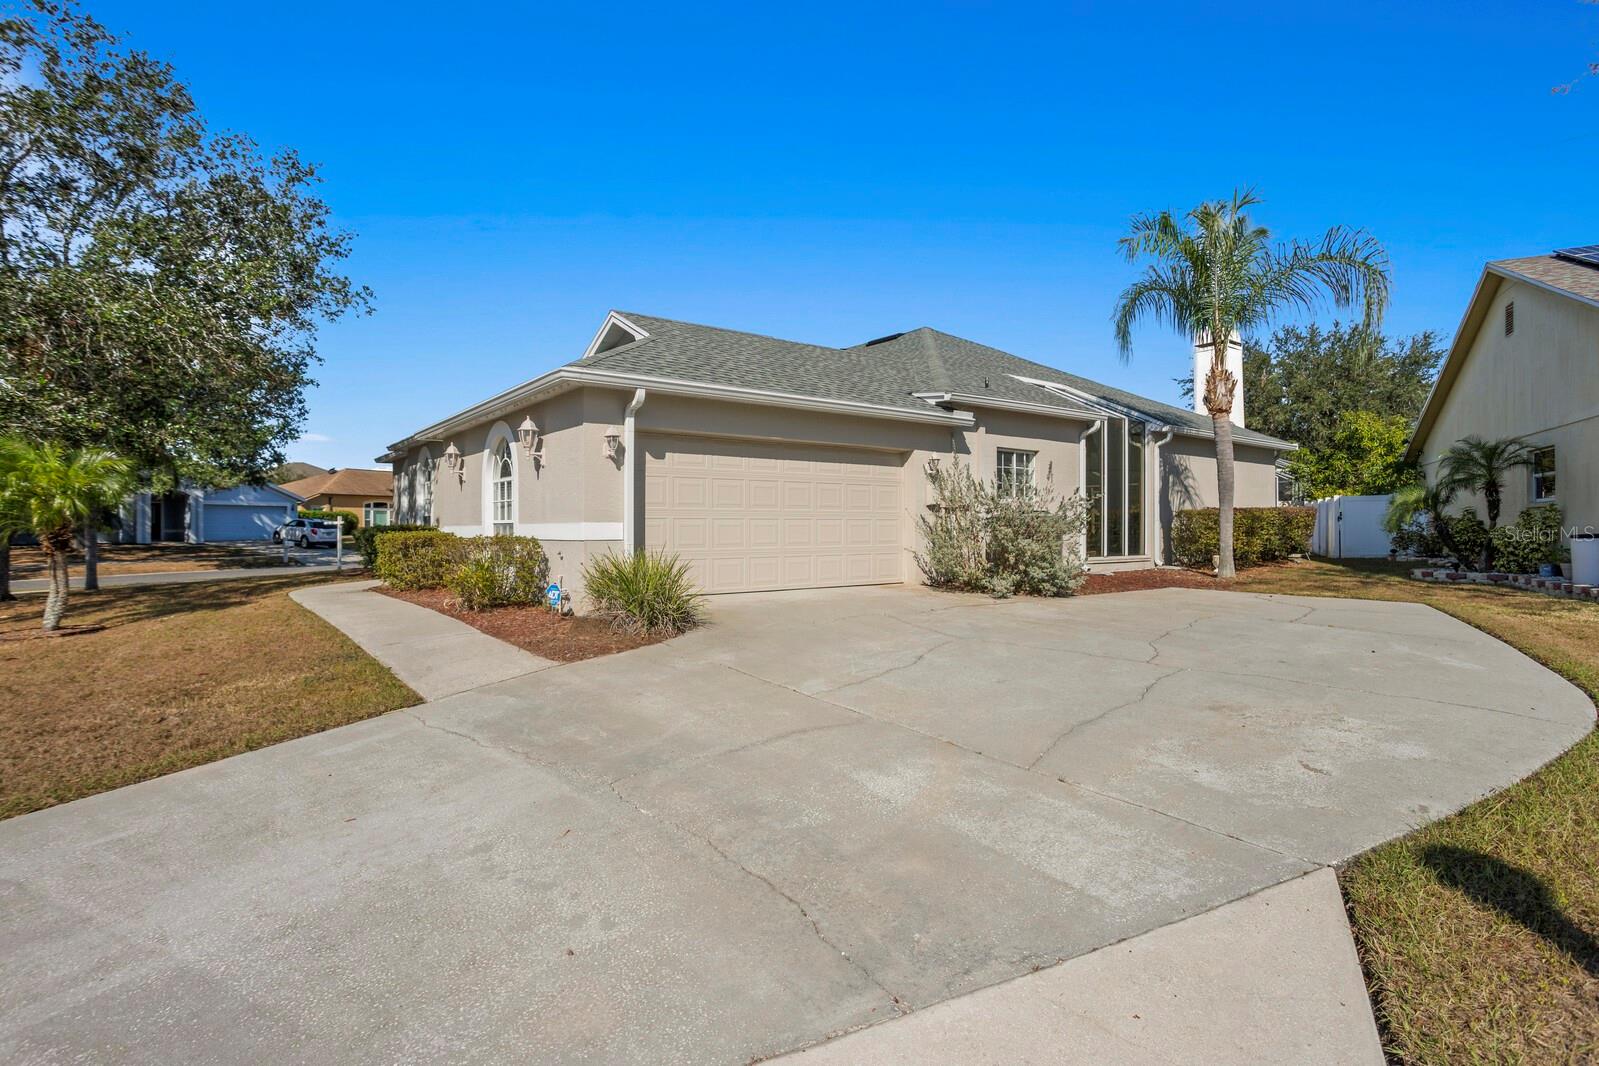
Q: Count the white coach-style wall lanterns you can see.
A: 4